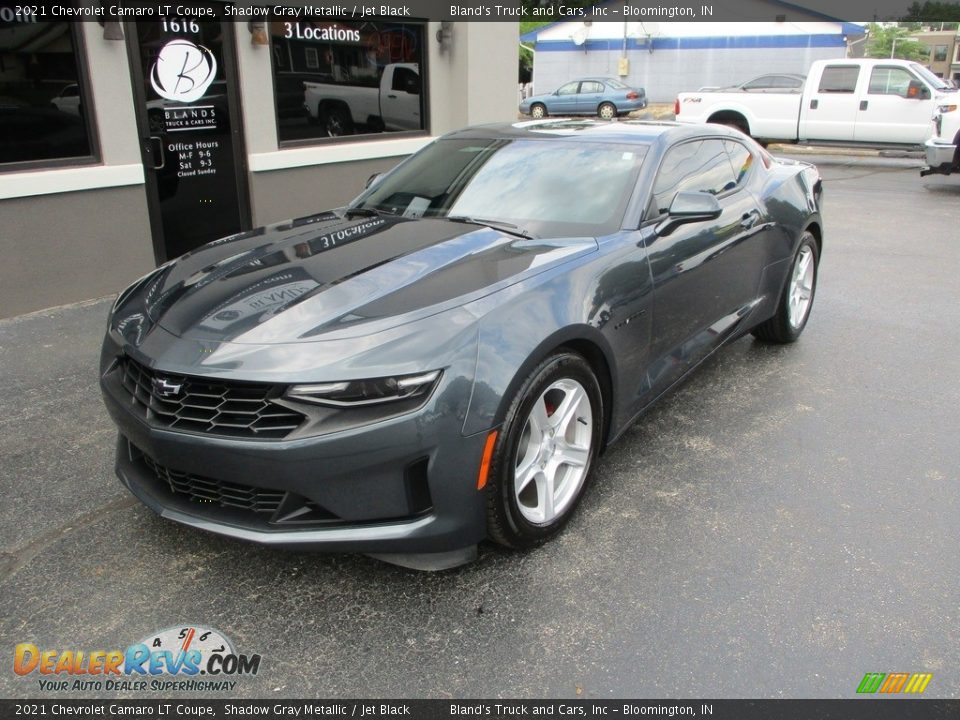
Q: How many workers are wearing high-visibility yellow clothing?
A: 0